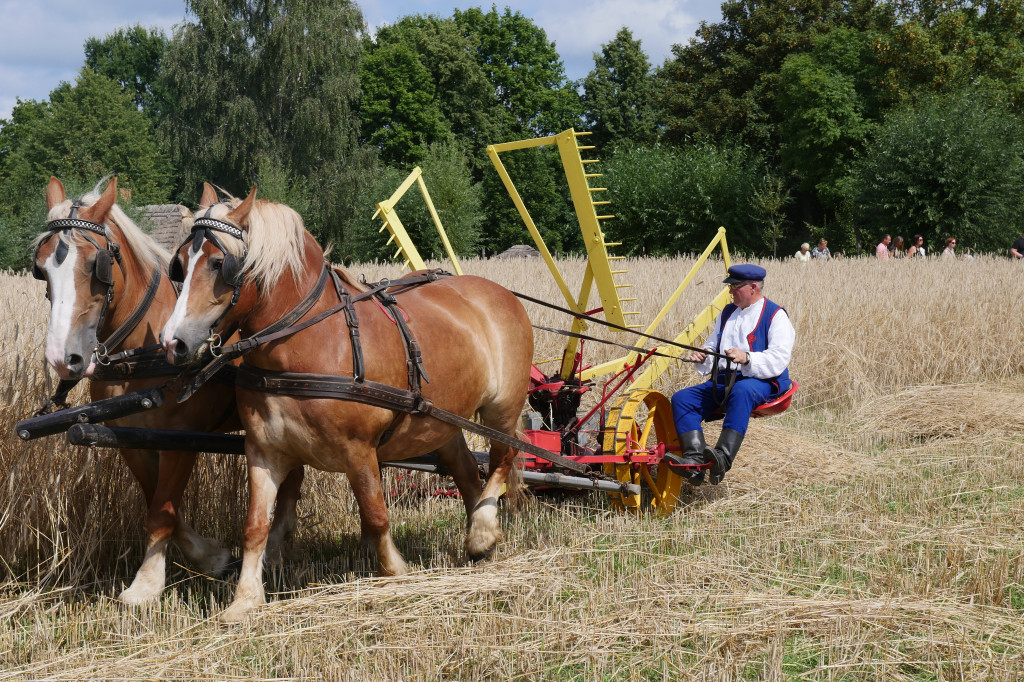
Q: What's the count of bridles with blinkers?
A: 2